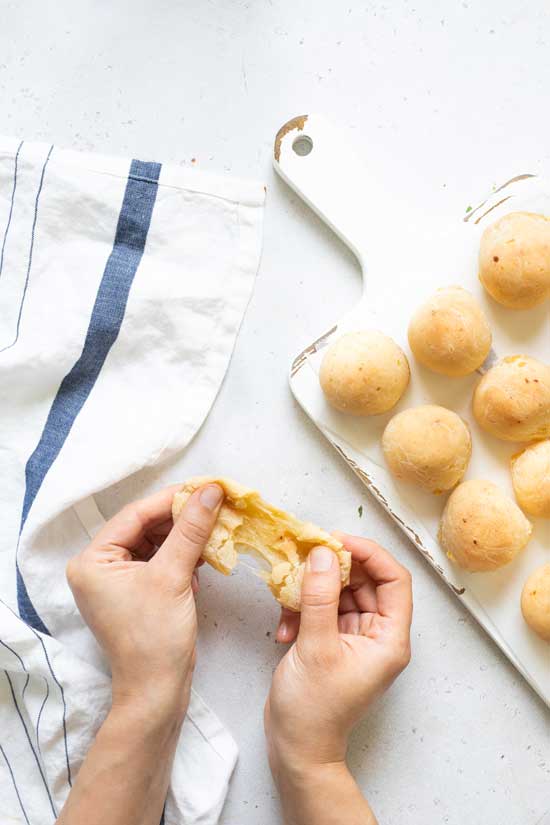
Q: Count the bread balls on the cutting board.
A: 8